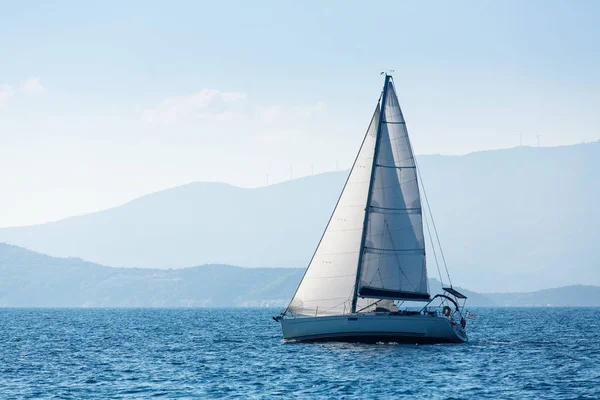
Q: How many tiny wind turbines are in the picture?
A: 6